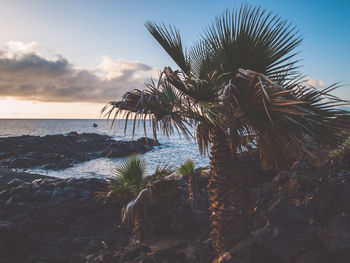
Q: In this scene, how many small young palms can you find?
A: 2